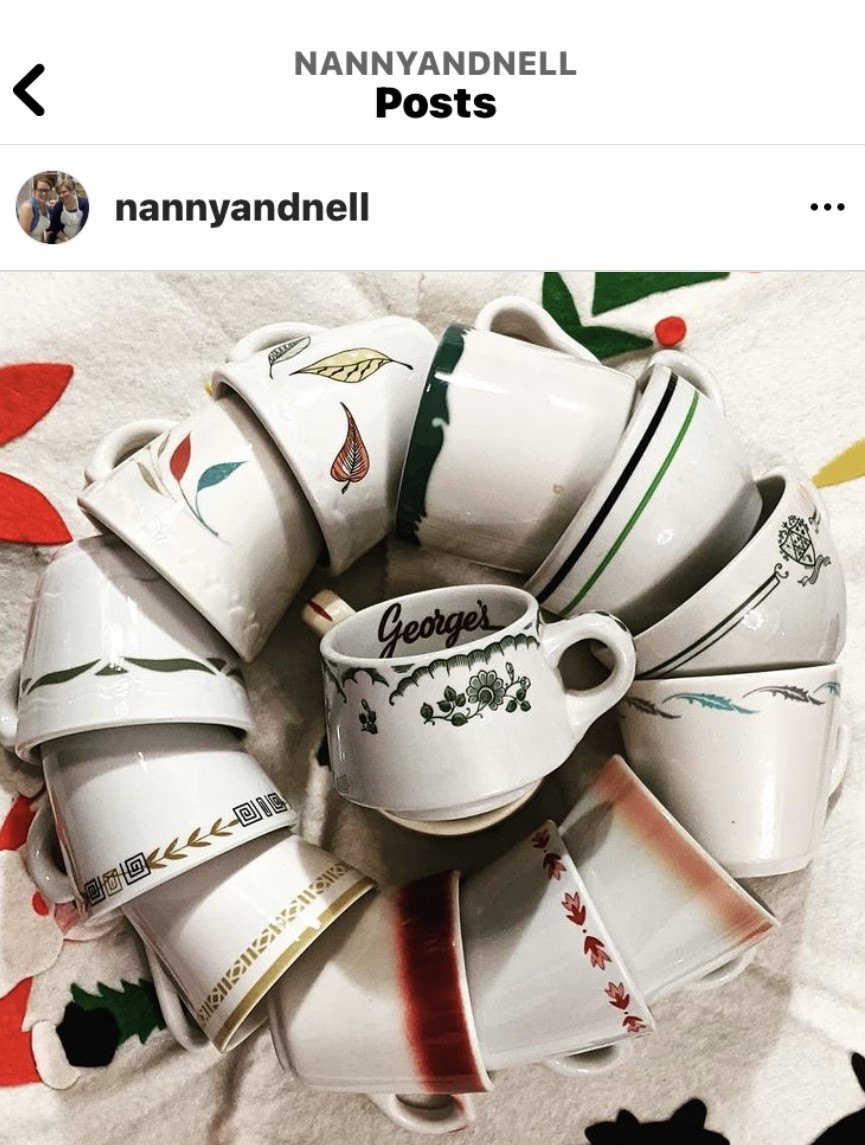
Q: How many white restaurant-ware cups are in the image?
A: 13